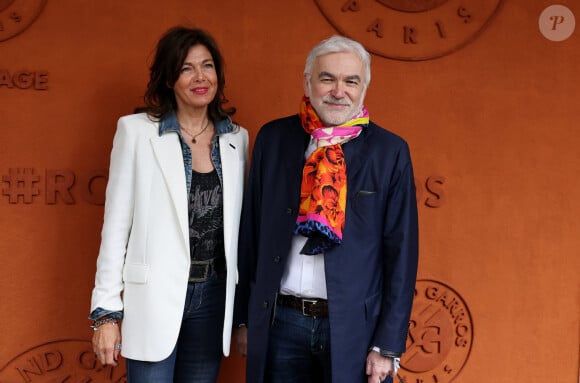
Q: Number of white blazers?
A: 1